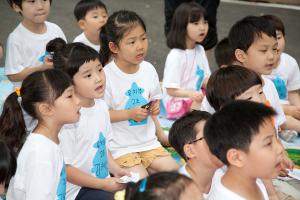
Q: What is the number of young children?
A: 14